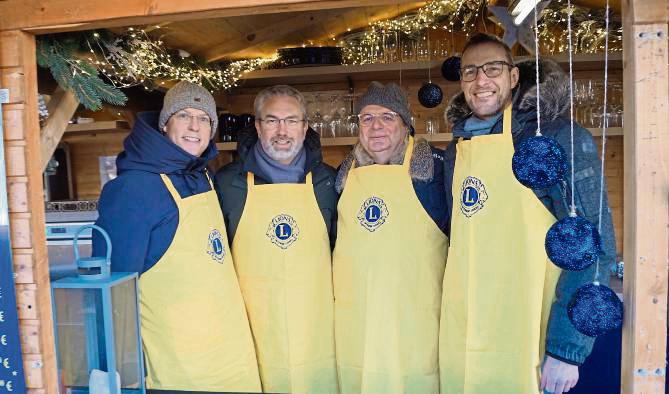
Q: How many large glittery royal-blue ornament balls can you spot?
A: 3